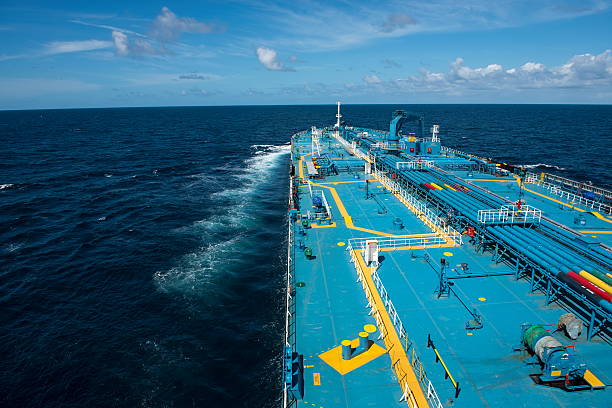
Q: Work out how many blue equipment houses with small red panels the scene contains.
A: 2